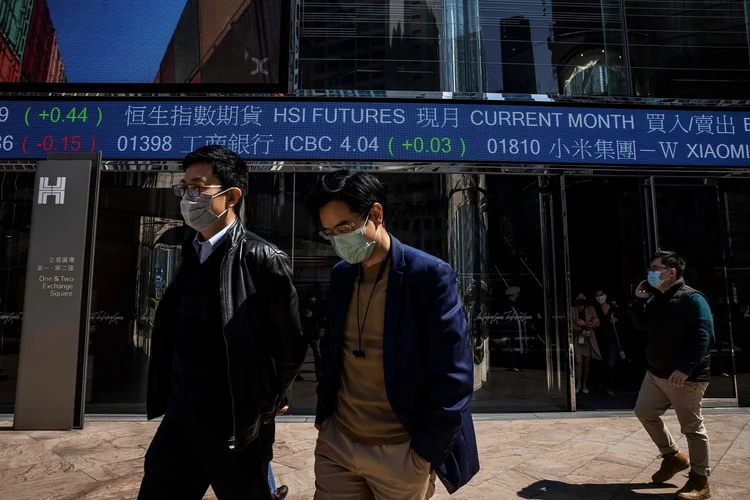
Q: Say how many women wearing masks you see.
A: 2